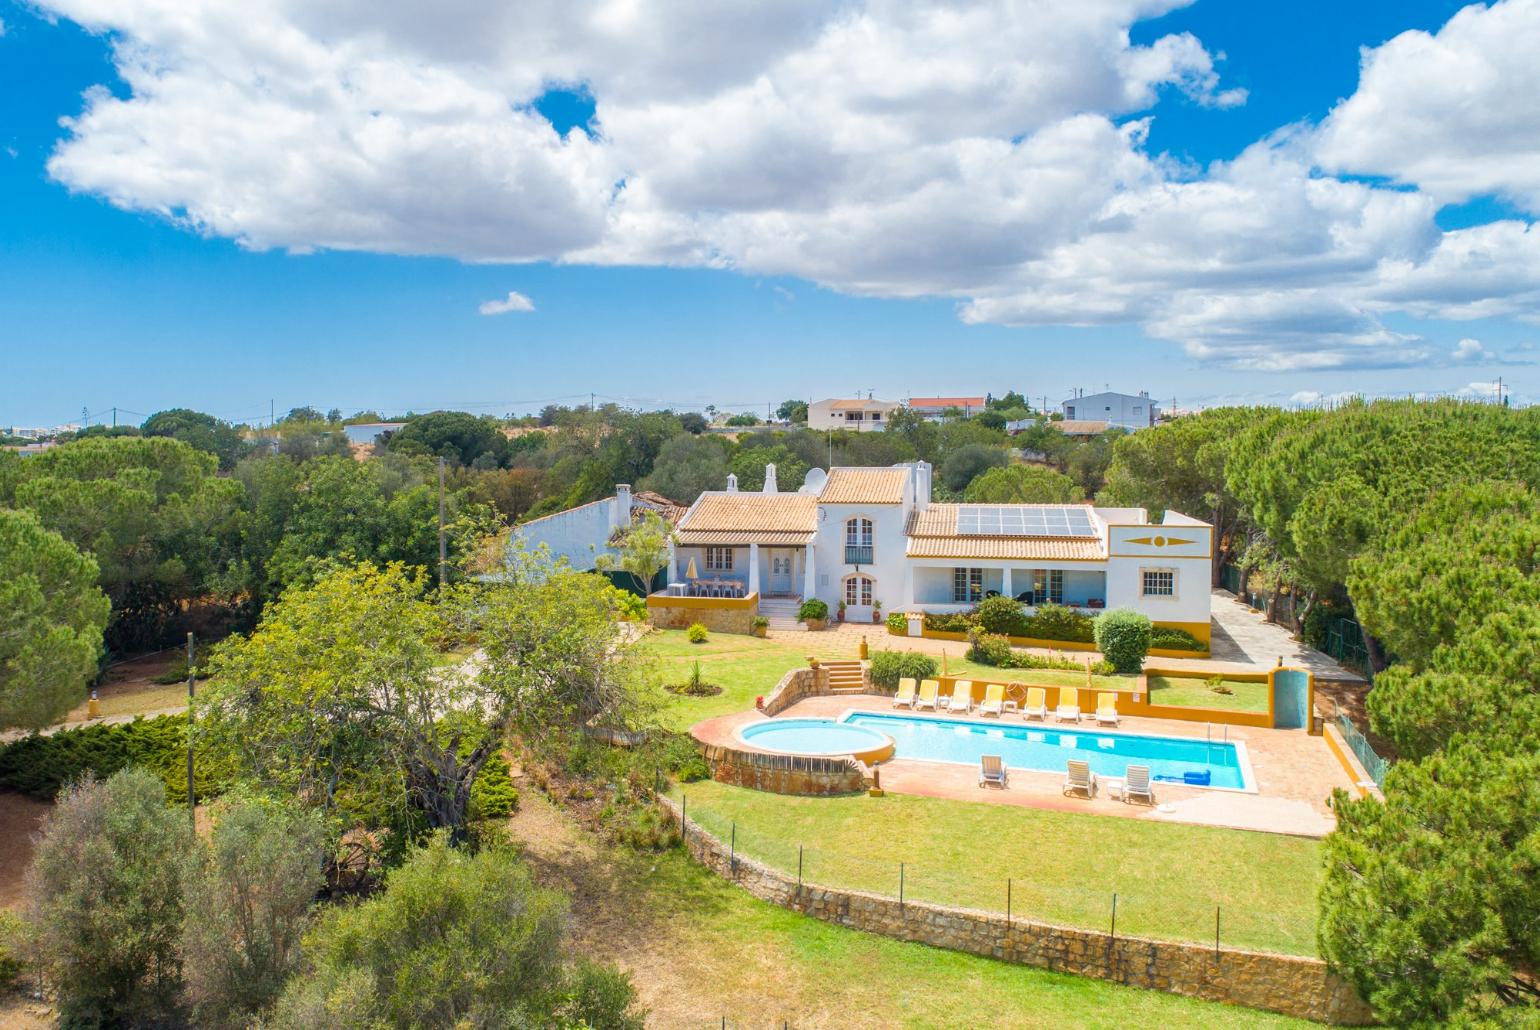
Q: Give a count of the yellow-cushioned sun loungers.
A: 7